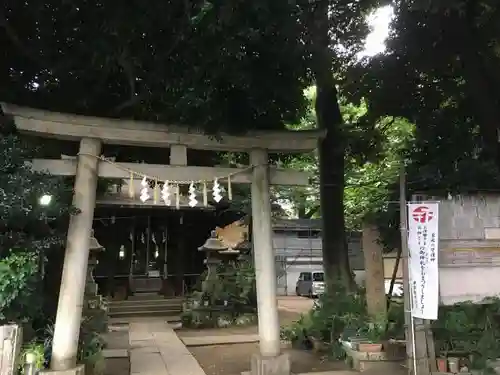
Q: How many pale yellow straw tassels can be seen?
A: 5